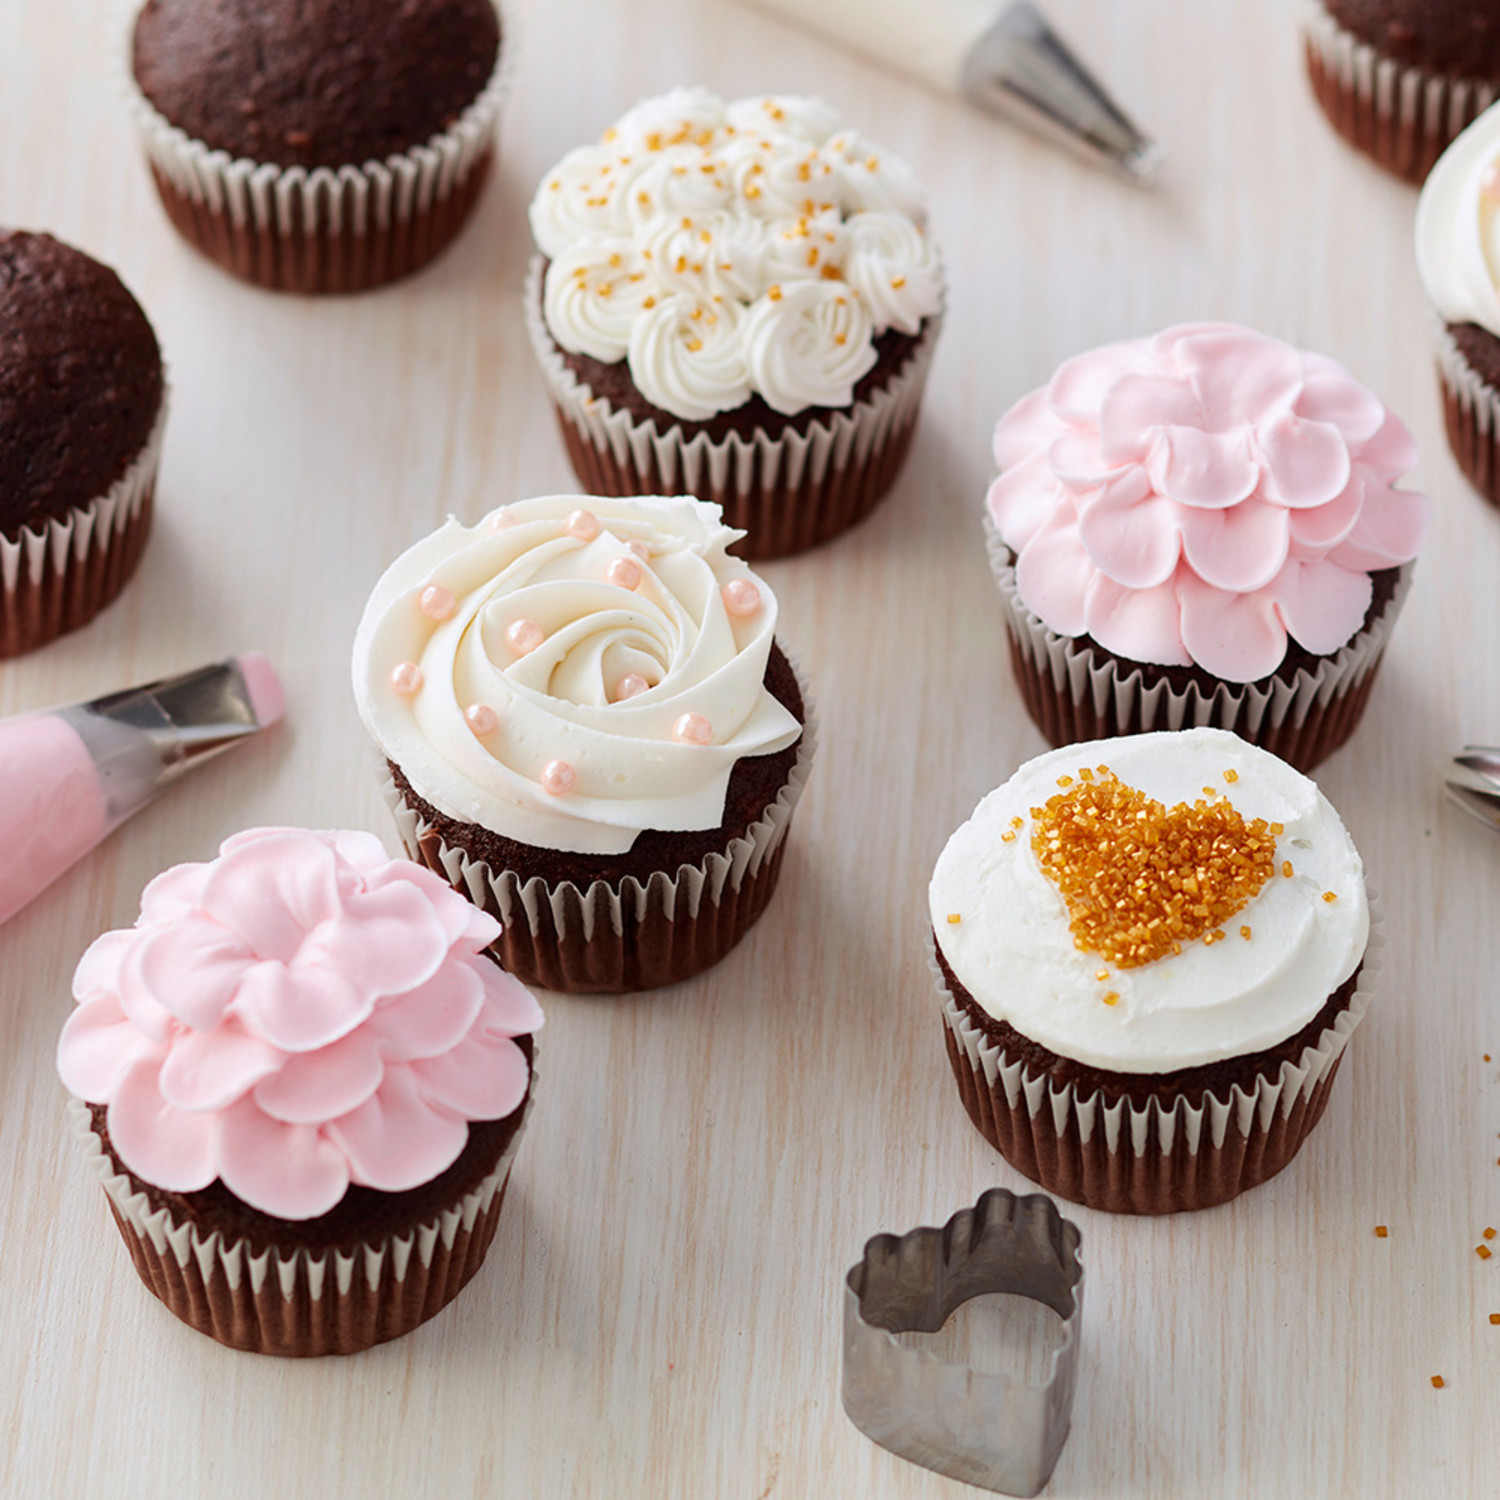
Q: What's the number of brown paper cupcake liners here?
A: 9